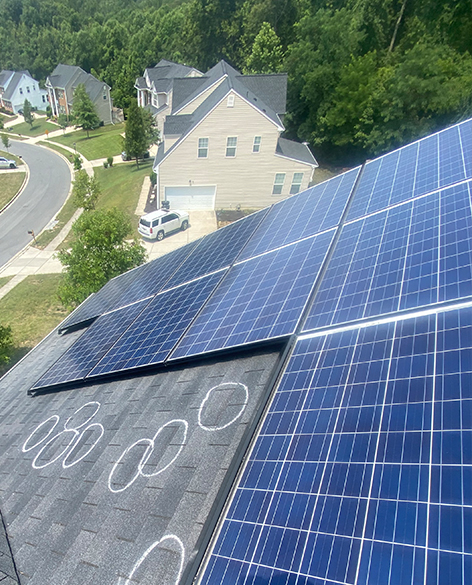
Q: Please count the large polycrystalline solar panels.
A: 10